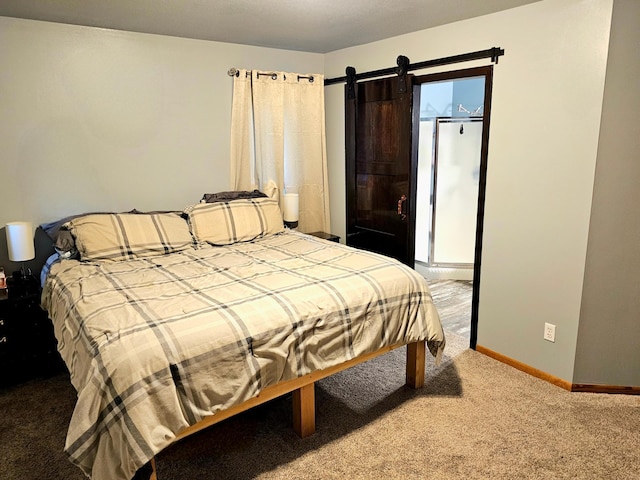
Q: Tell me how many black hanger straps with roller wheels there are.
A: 2